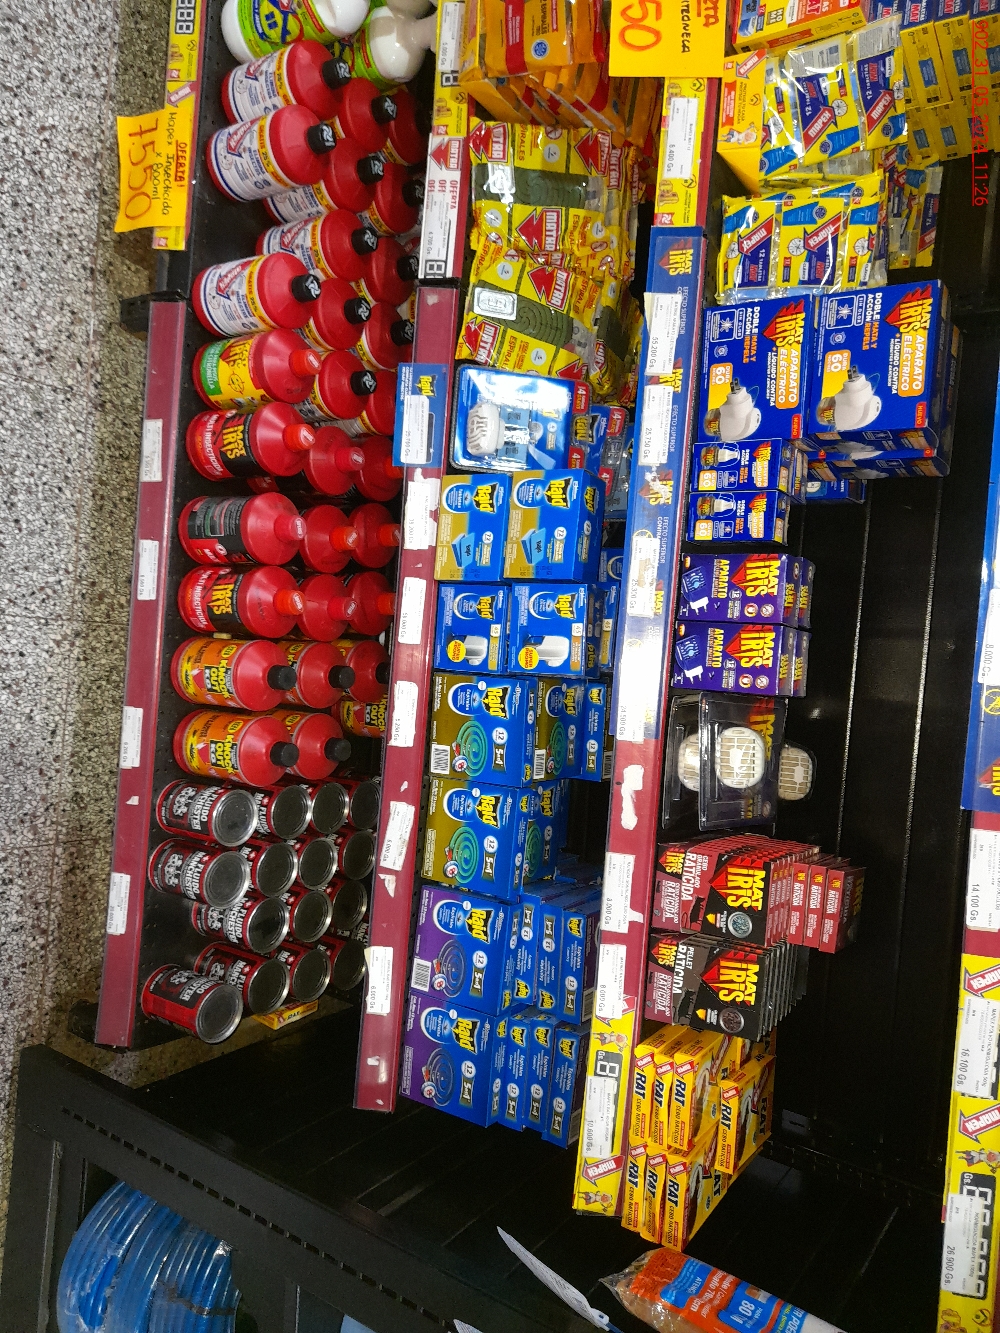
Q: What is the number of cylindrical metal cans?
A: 15